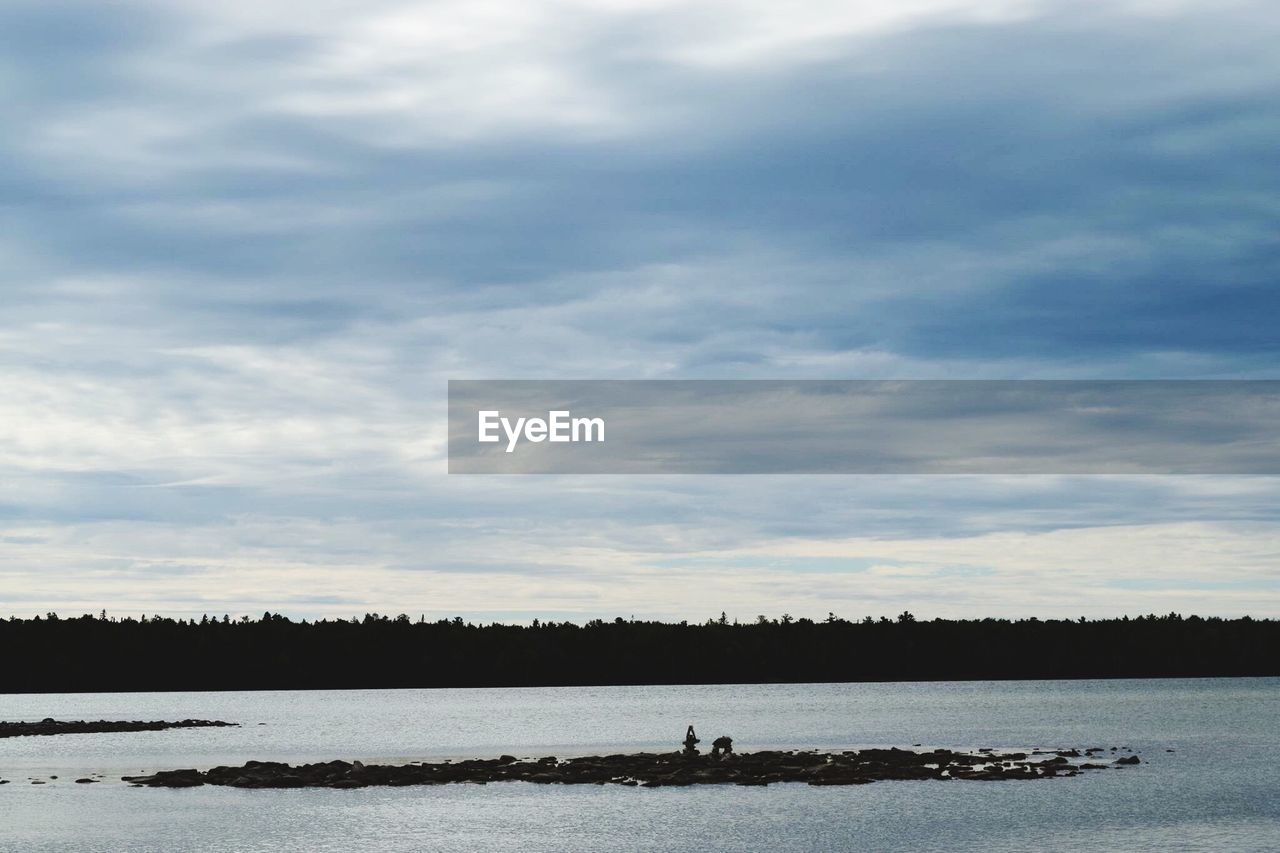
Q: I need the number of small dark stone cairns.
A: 2